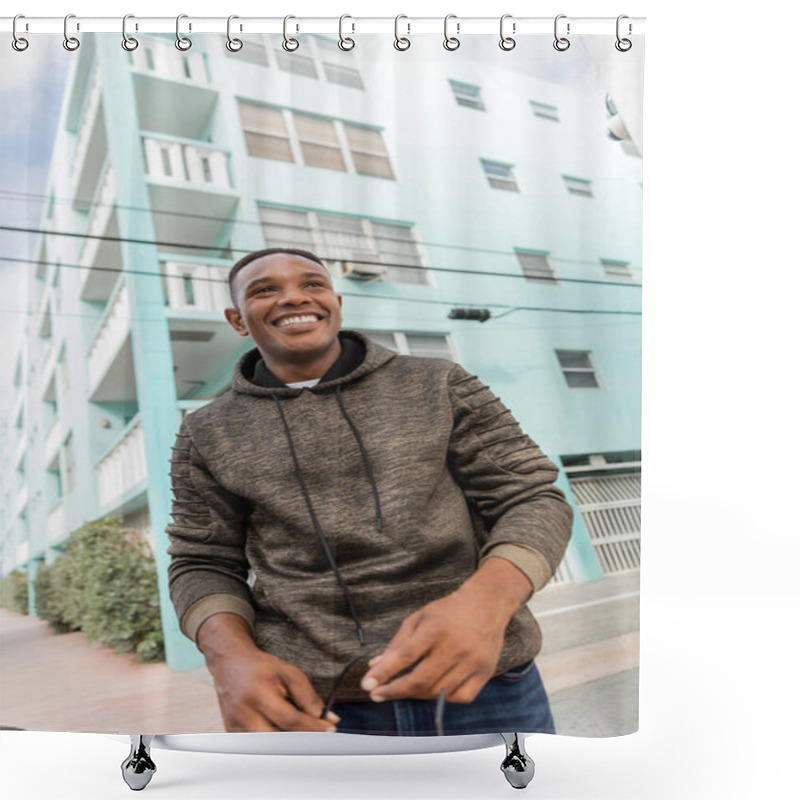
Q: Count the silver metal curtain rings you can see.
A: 12